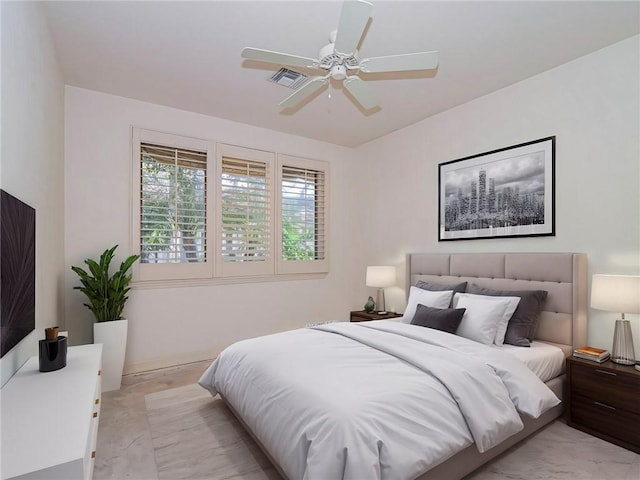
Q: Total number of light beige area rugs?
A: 1